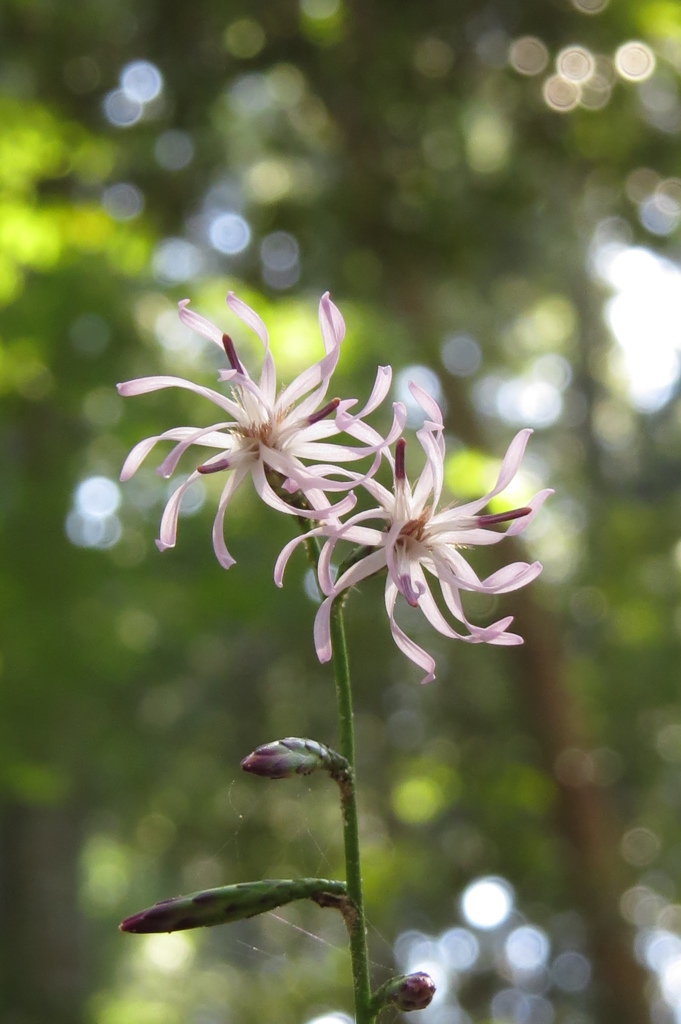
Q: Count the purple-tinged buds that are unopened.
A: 3